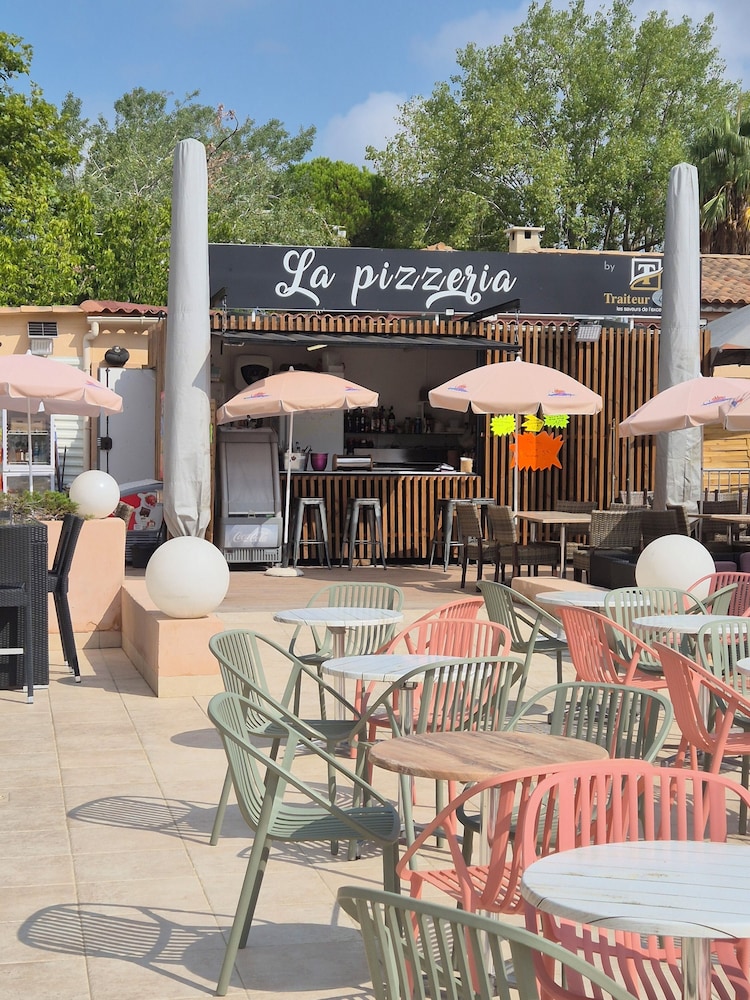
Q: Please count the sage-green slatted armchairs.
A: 10